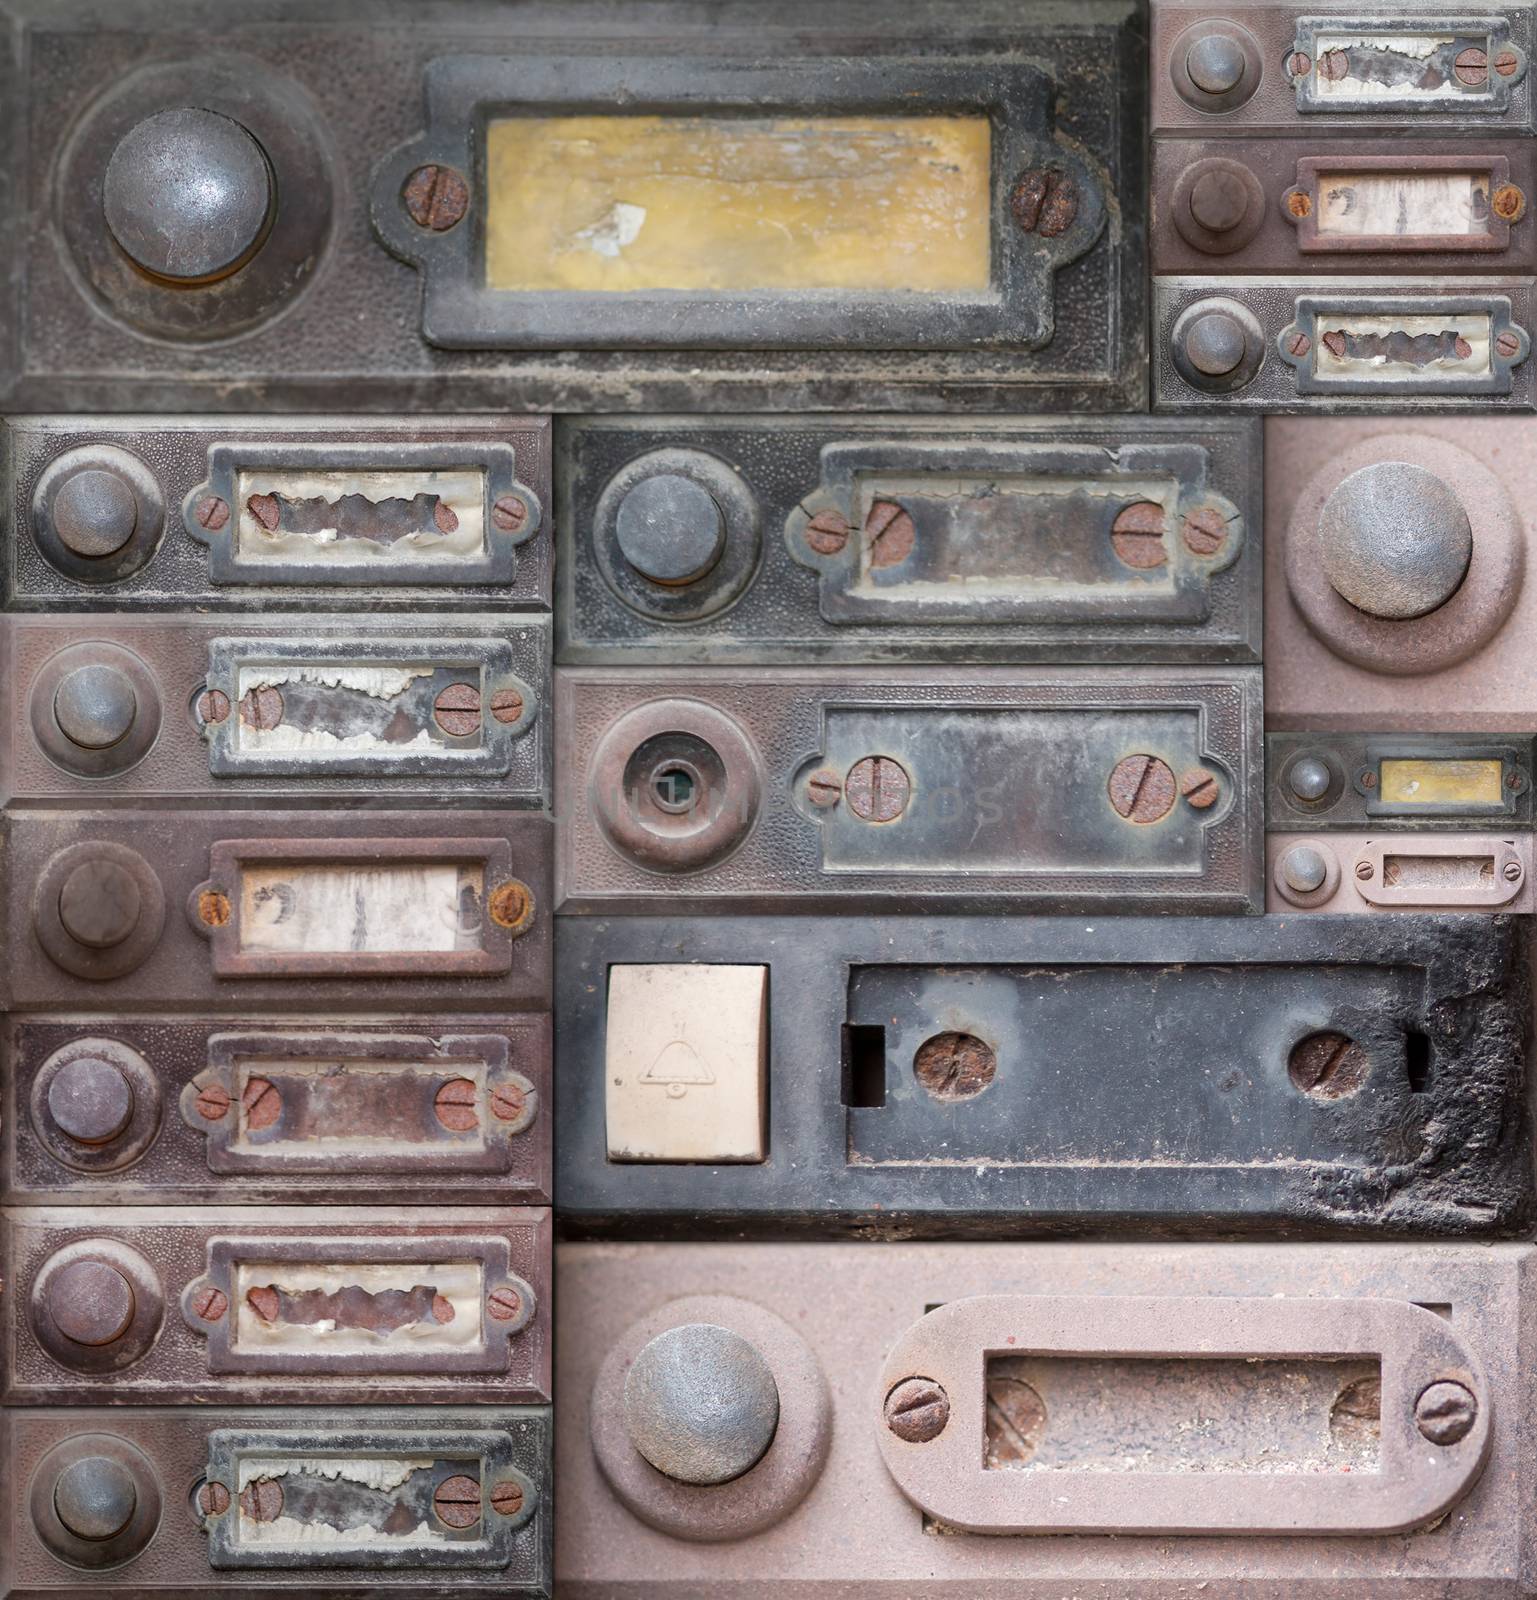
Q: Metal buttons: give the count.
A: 15